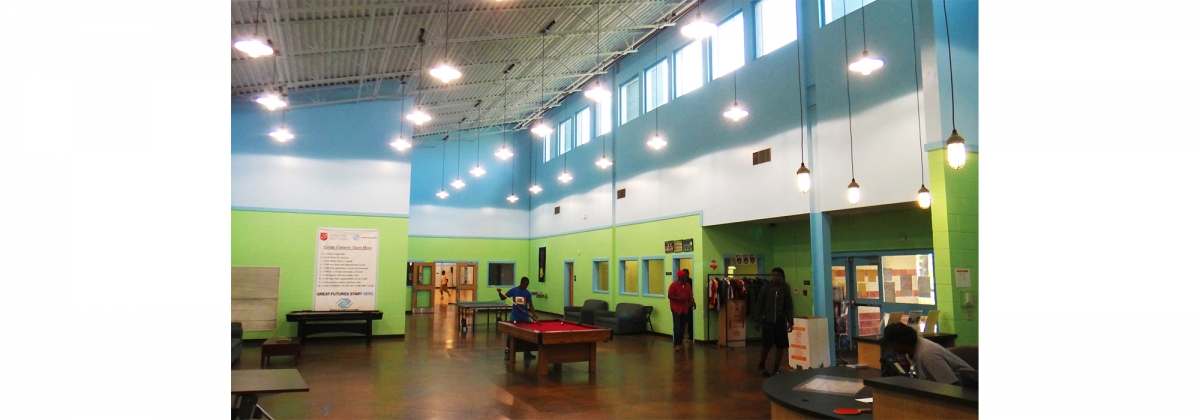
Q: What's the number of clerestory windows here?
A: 10